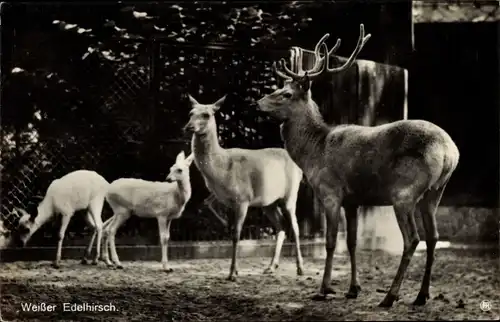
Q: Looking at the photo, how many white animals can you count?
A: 2